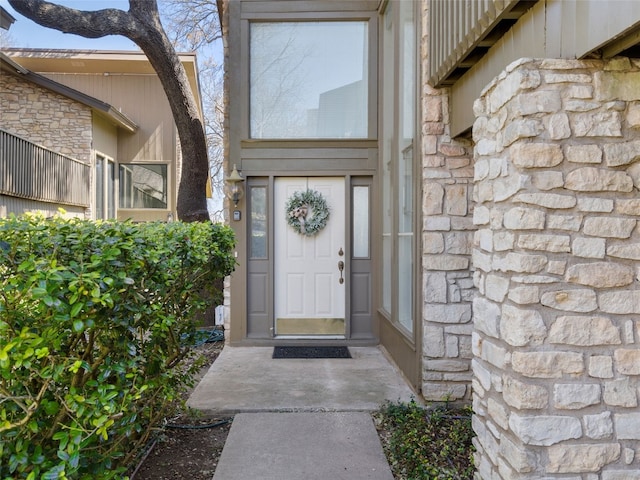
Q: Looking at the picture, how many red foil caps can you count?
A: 0